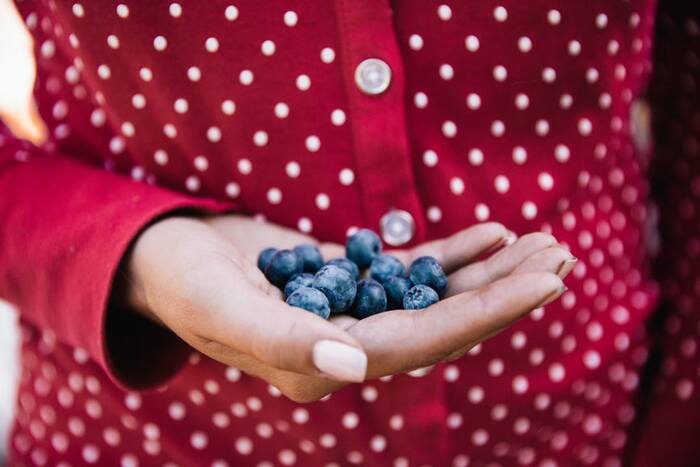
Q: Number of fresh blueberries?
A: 13